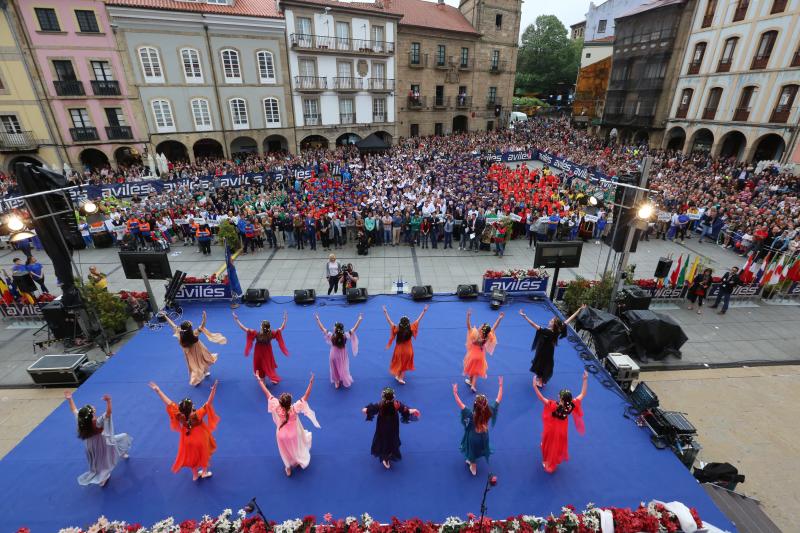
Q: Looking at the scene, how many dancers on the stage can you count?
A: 12